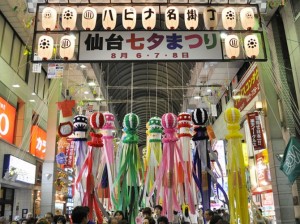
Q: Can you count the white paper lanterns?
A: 15